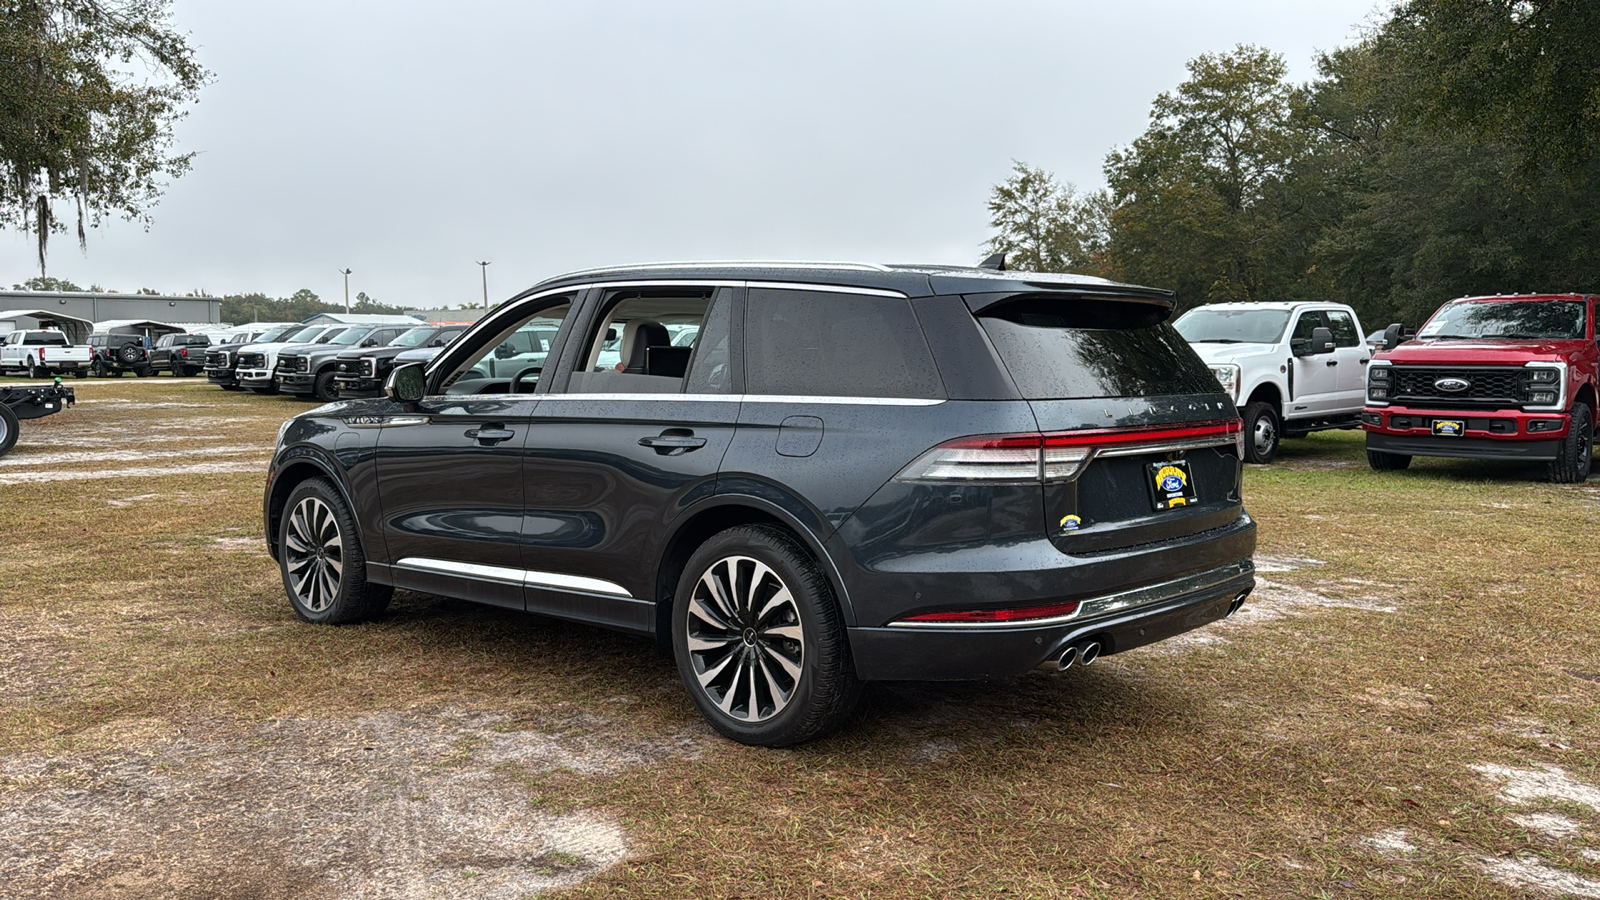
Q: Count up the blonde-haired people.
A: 0